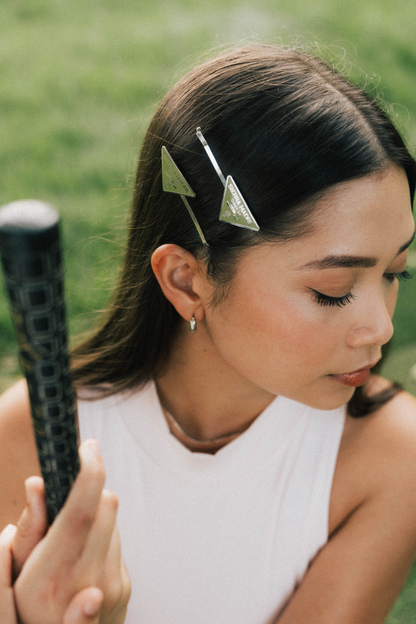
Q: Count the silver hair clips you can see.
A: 2